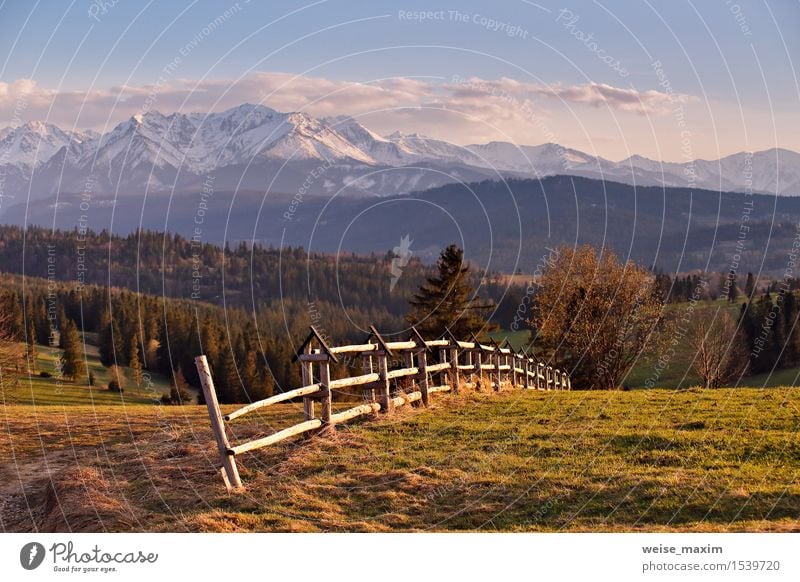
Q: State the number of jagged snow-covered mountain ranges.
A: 1